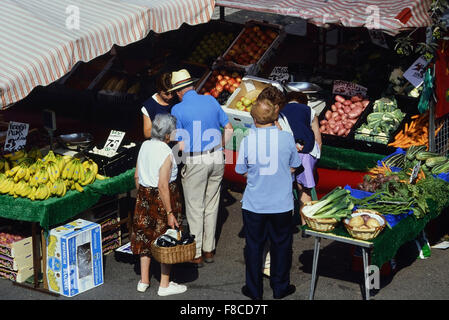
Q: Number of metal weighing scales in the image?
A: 2